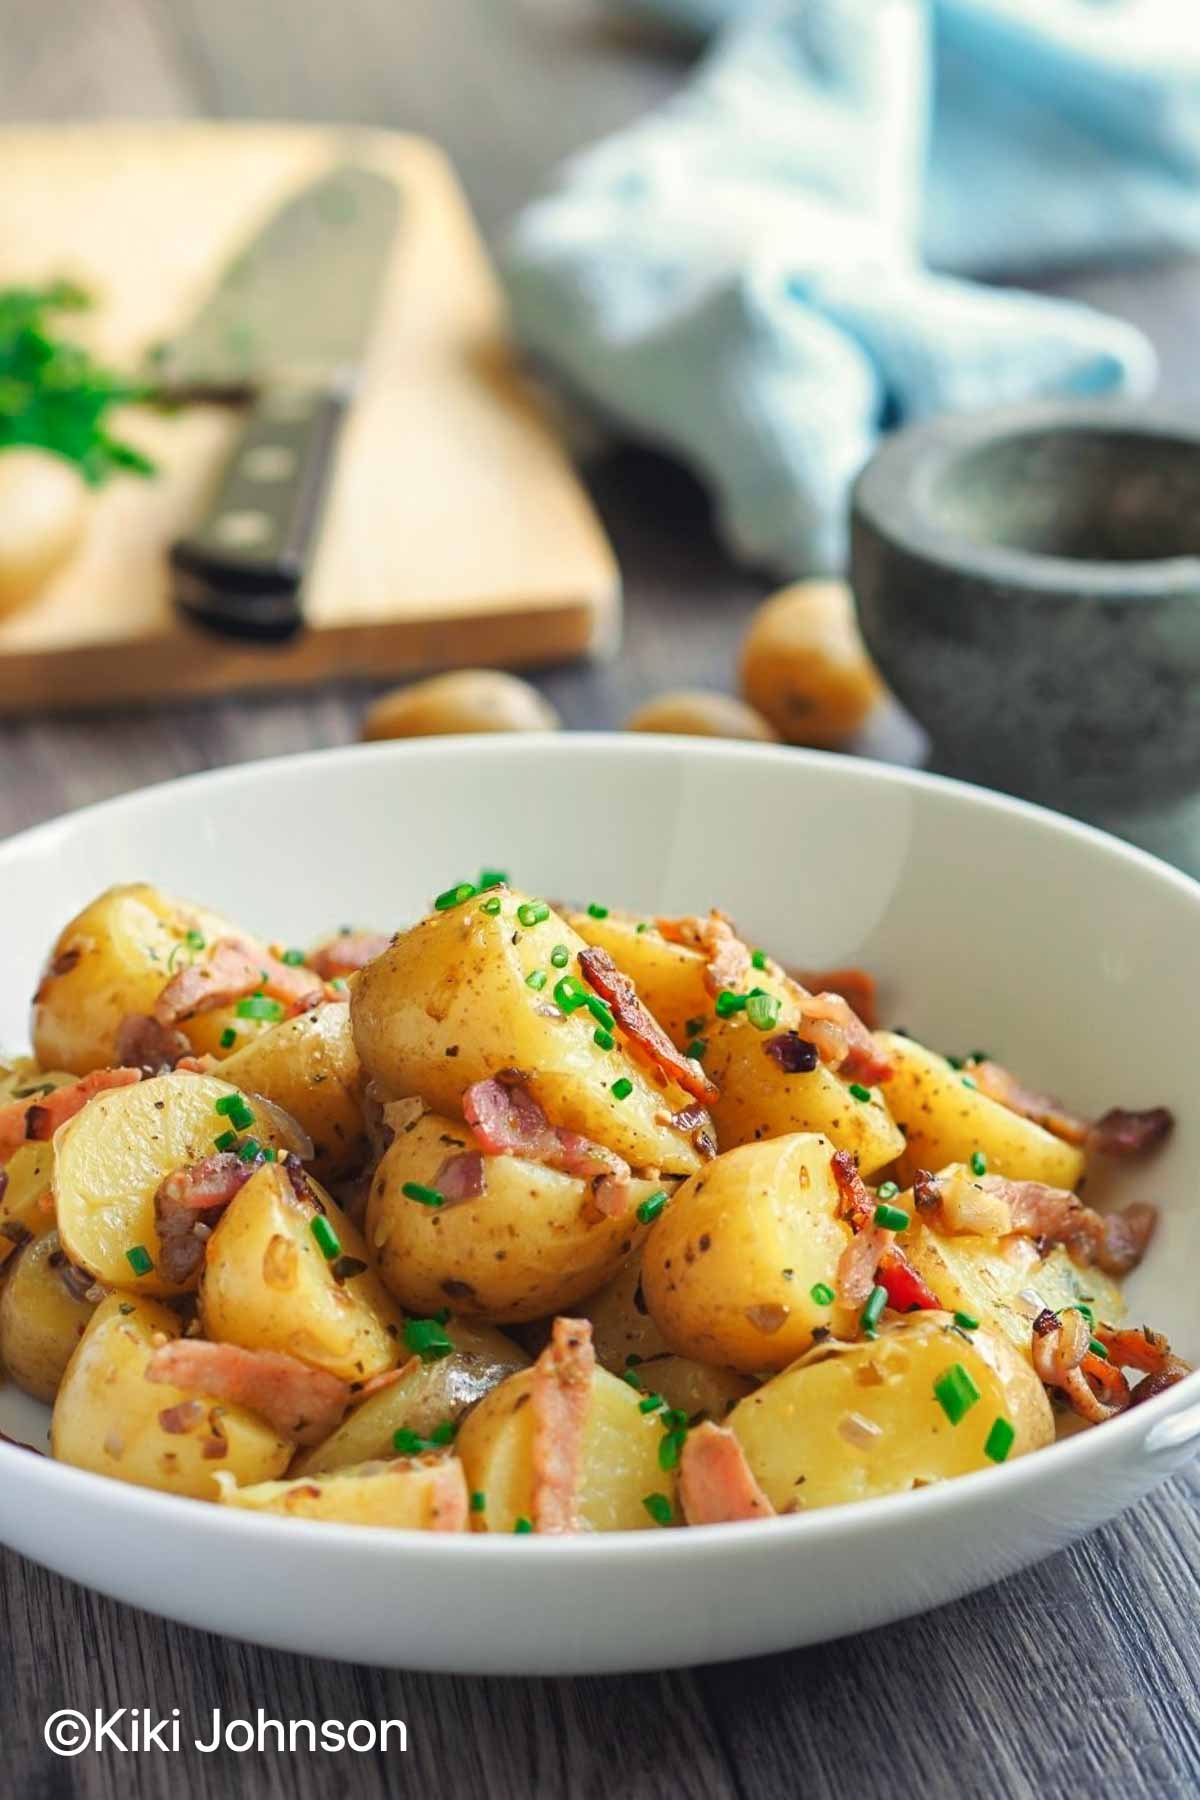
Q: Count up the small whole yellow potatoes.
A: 4